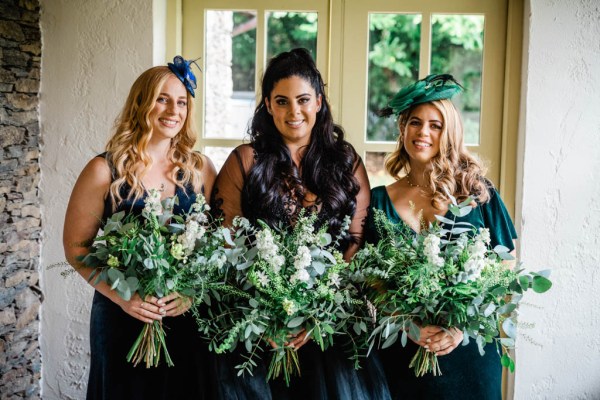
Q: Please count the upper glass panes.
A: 4